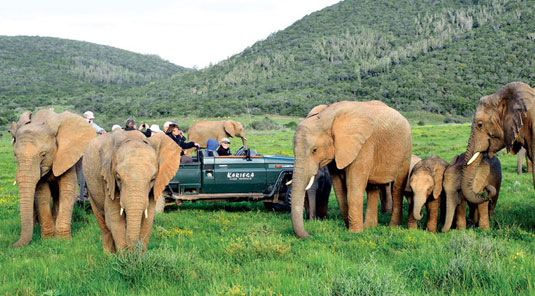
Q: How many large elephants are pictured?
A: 5